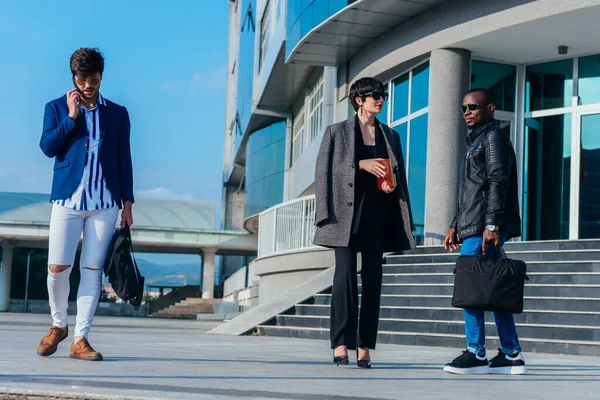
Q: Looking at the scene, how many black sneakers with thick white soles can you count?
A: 2